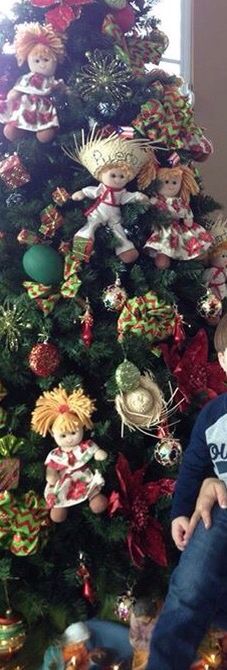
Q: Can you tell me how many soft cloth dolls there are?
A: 5